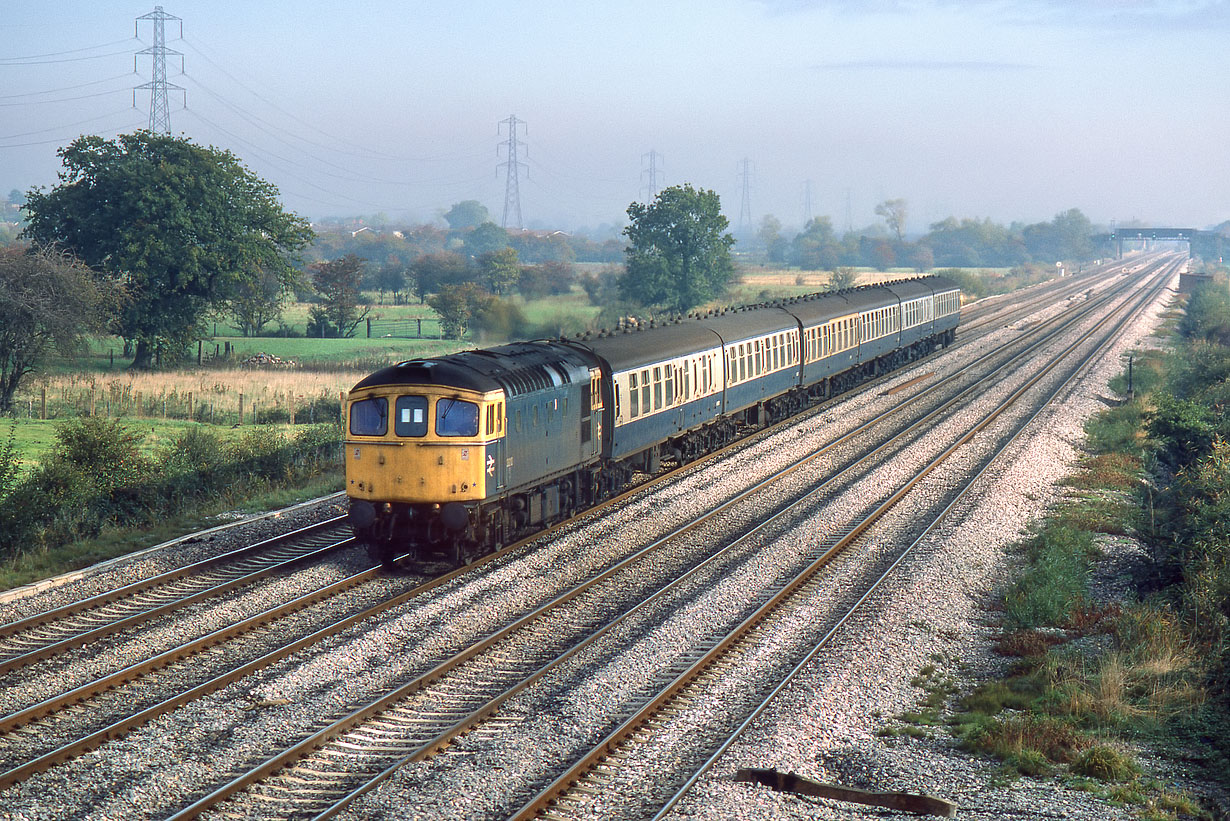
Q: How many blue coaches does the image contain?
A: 6